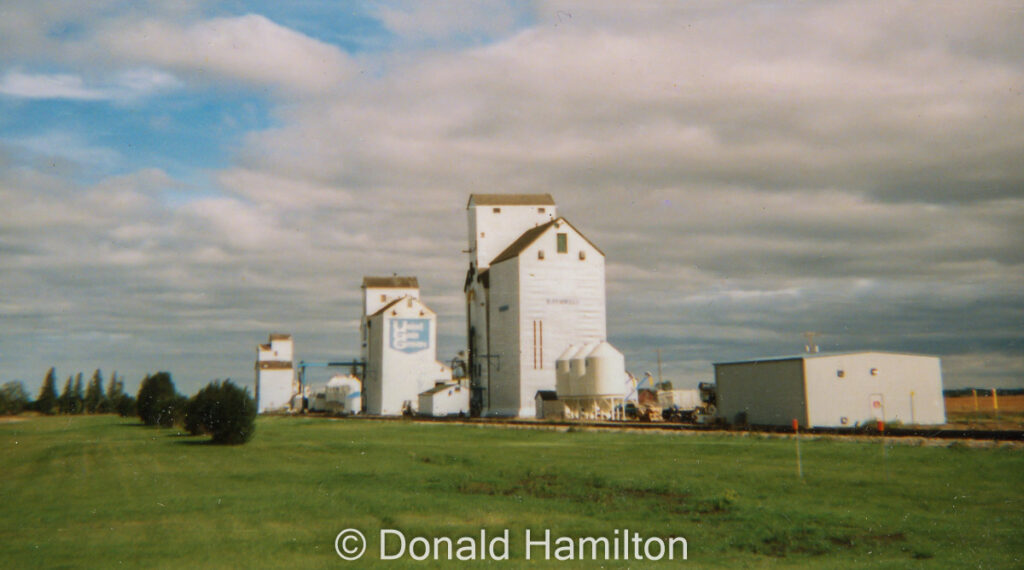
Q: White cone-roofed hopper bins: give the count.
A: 3